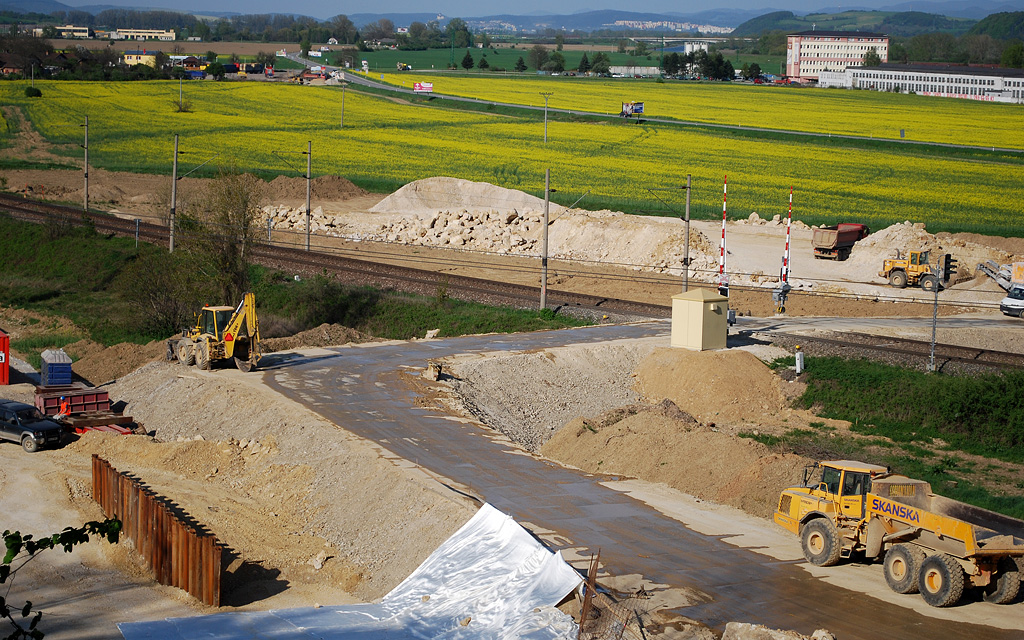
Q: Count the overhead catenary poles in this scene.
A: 5